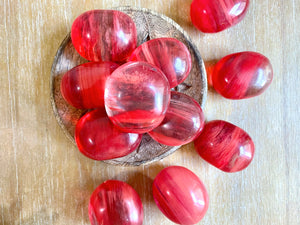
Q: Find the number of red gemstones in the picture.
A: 11